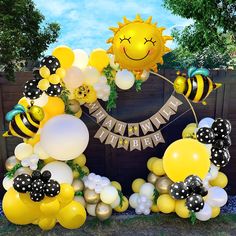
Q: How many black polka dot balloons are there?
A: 13